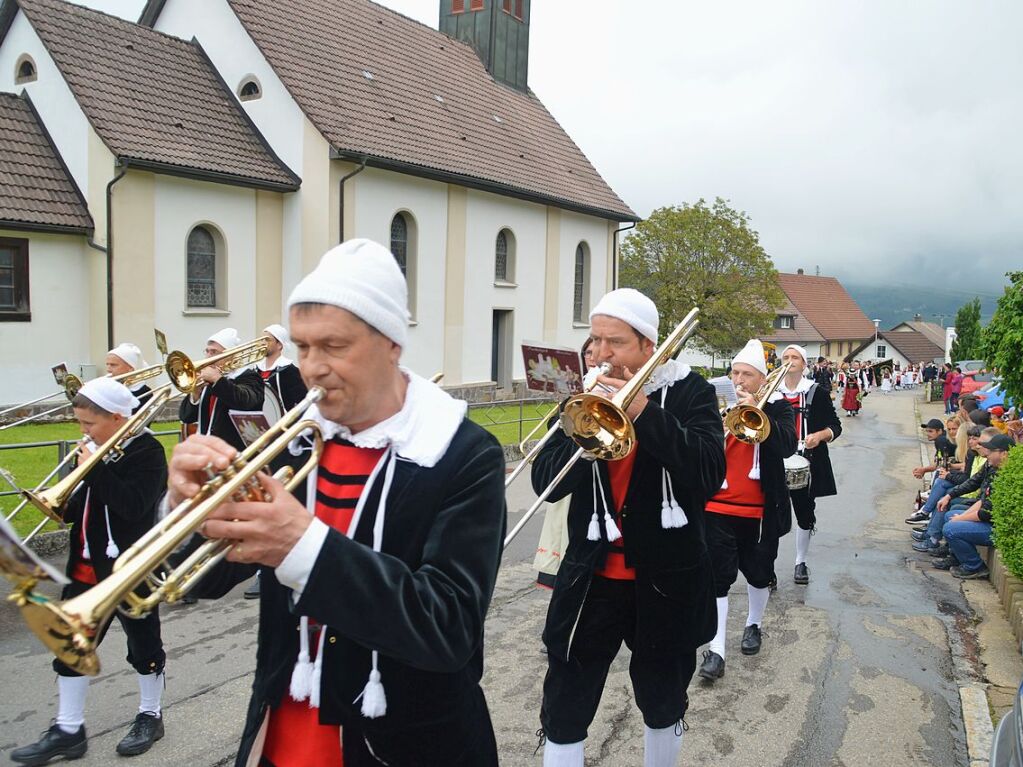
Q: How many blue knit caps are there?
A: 0